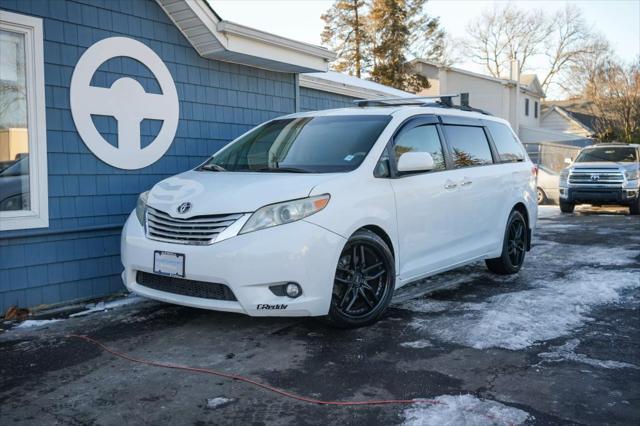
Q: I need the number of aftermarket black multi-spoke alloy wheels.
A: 2